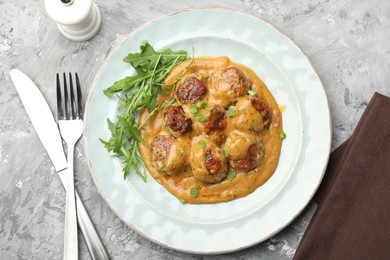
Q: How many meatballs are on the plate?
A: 8